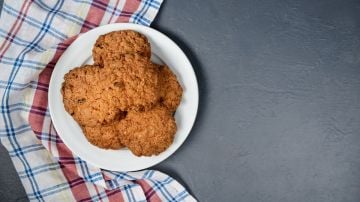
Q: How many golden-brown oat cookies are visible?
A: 6